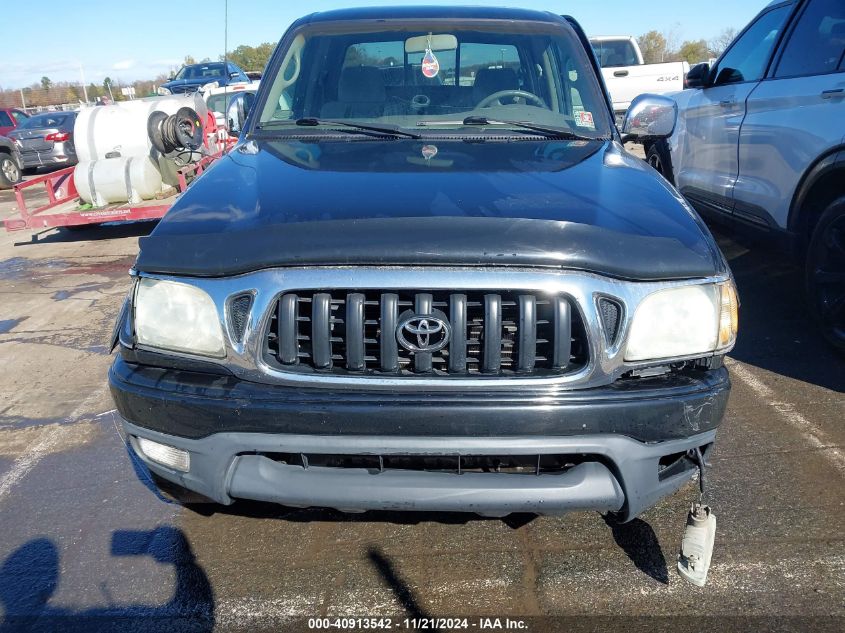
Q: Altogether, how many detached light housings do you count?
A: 1